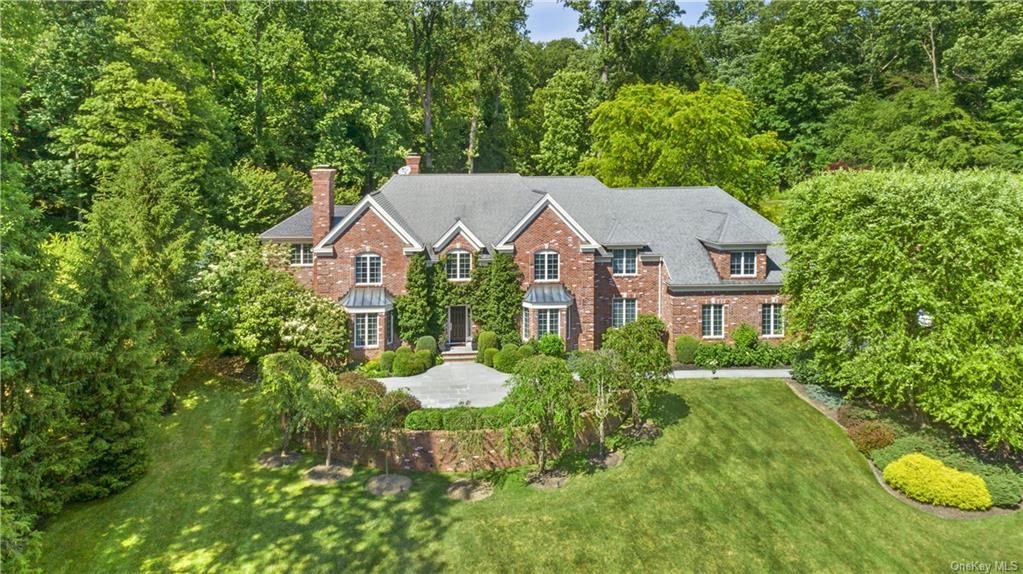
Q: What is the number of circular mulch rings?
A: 7